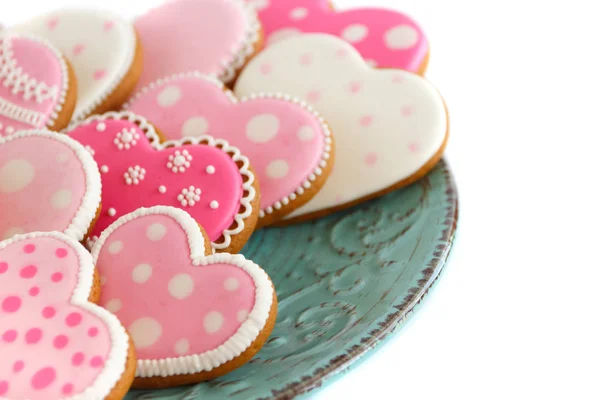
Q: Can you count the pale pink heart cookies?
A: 6